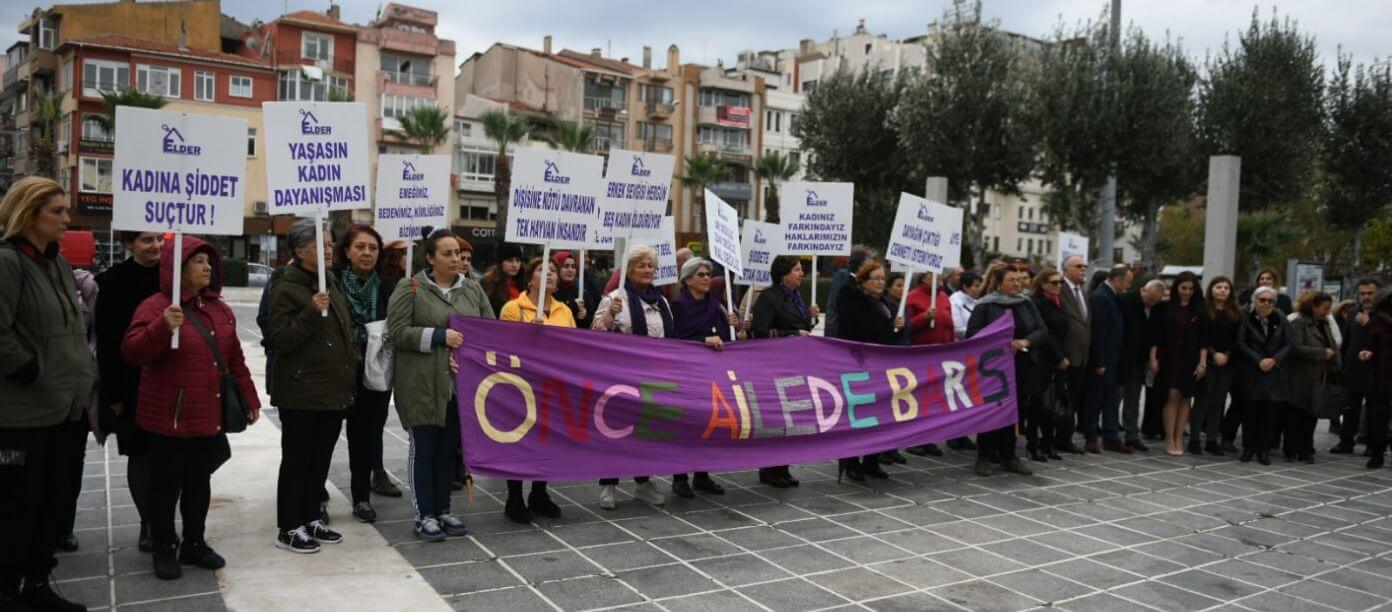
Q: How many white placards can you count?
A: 13